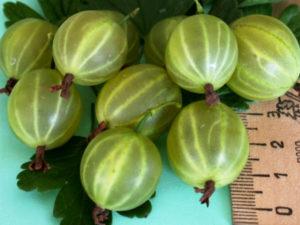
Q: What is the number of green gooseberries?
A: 10